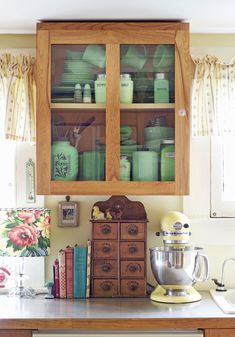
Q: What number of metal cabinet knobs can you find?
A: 8